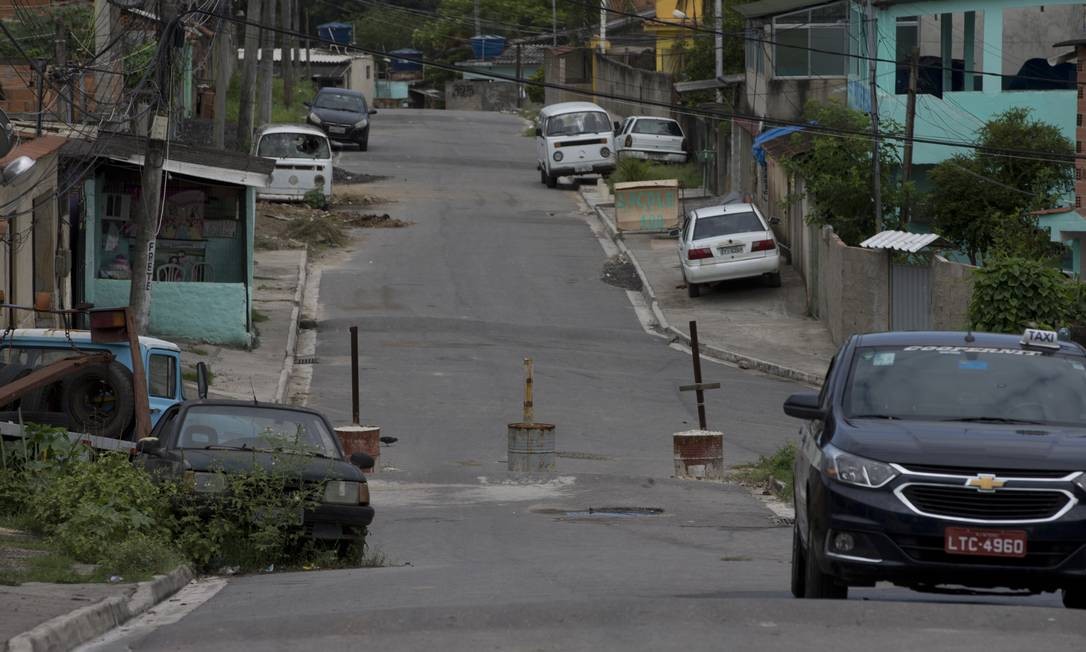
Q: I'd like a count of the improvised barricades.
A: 3